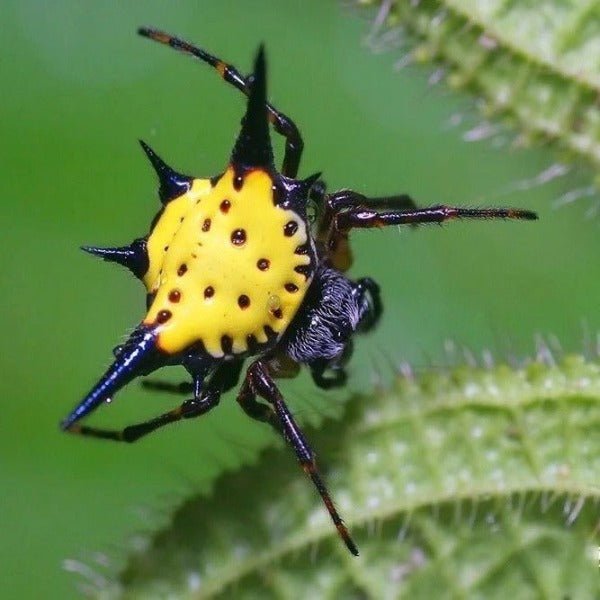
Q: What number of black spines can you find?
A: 6